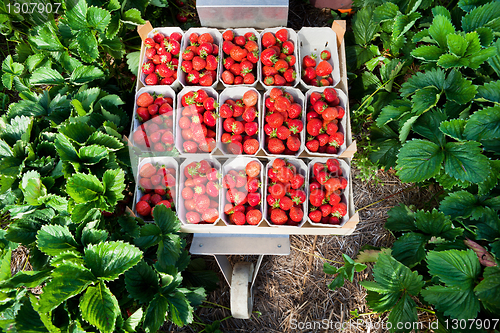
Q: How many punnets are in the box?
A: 15